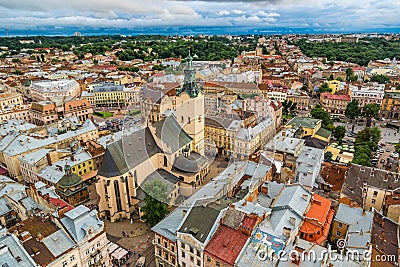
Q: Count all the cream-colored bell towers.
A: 1